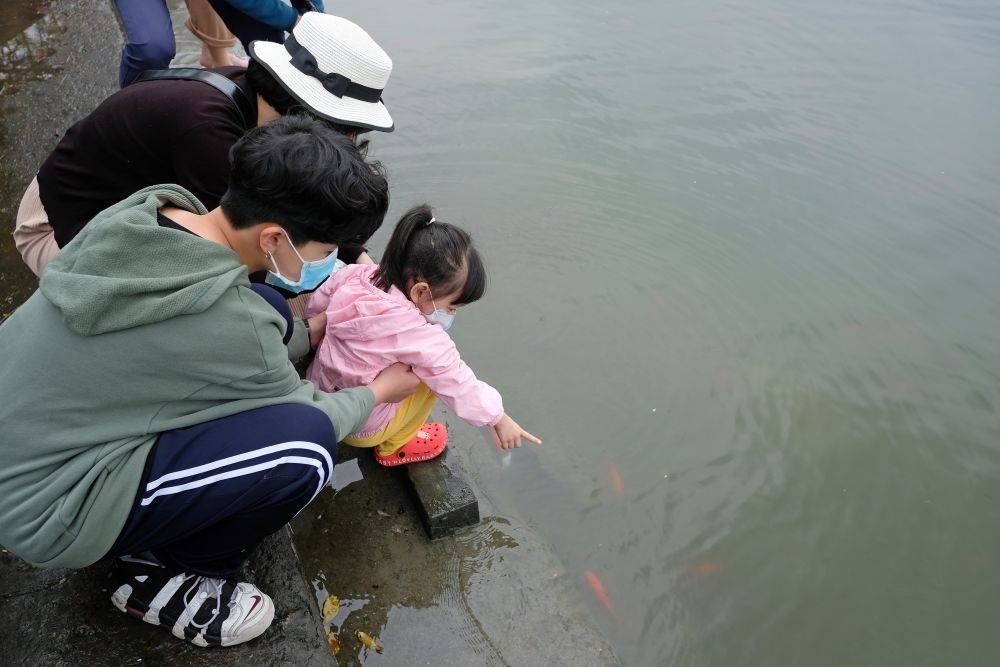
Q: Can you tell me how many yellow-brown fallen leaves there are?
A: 3